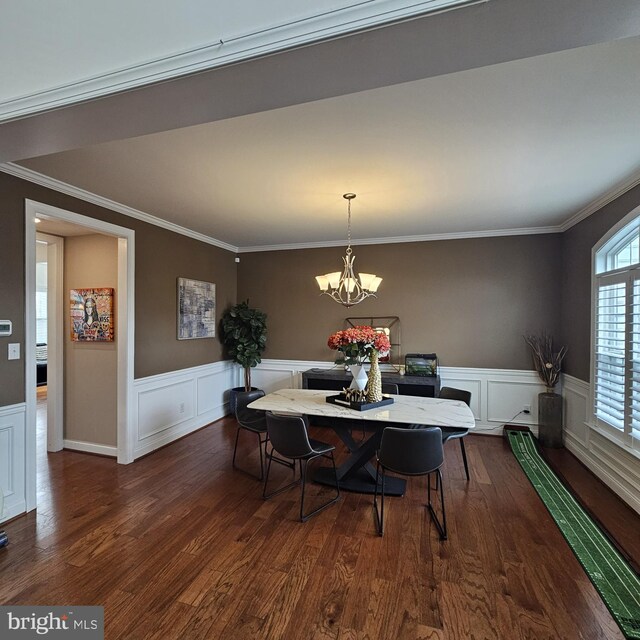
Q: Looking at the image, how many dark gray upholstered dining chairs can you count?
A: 5